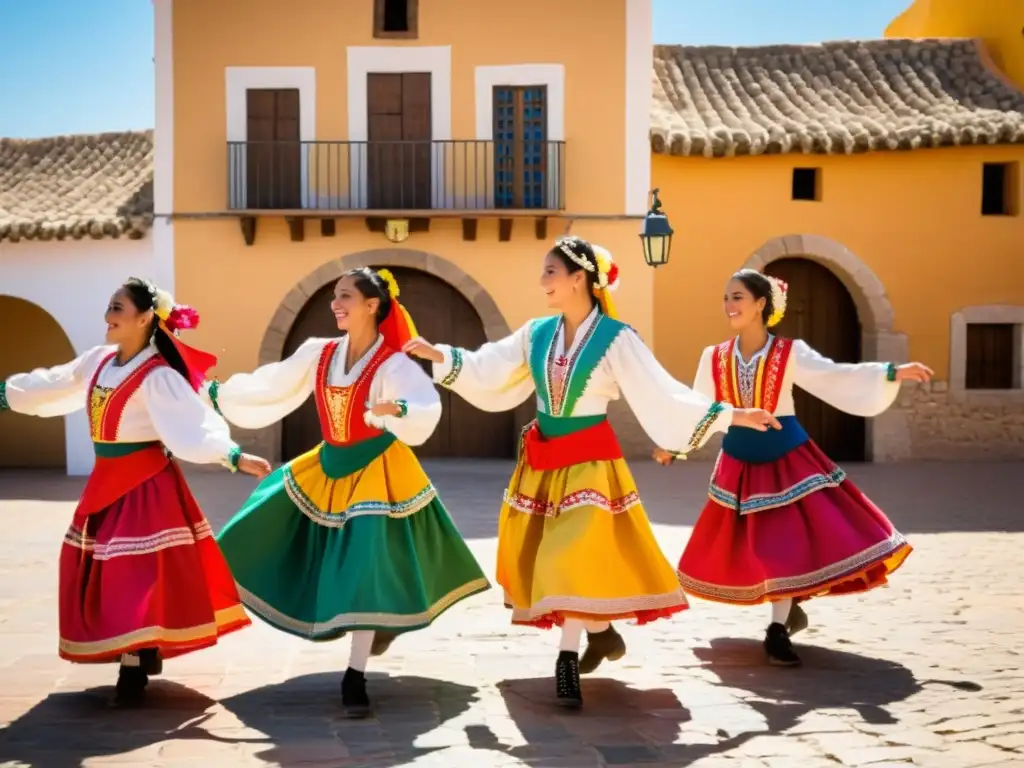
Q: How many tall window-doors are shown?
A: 3